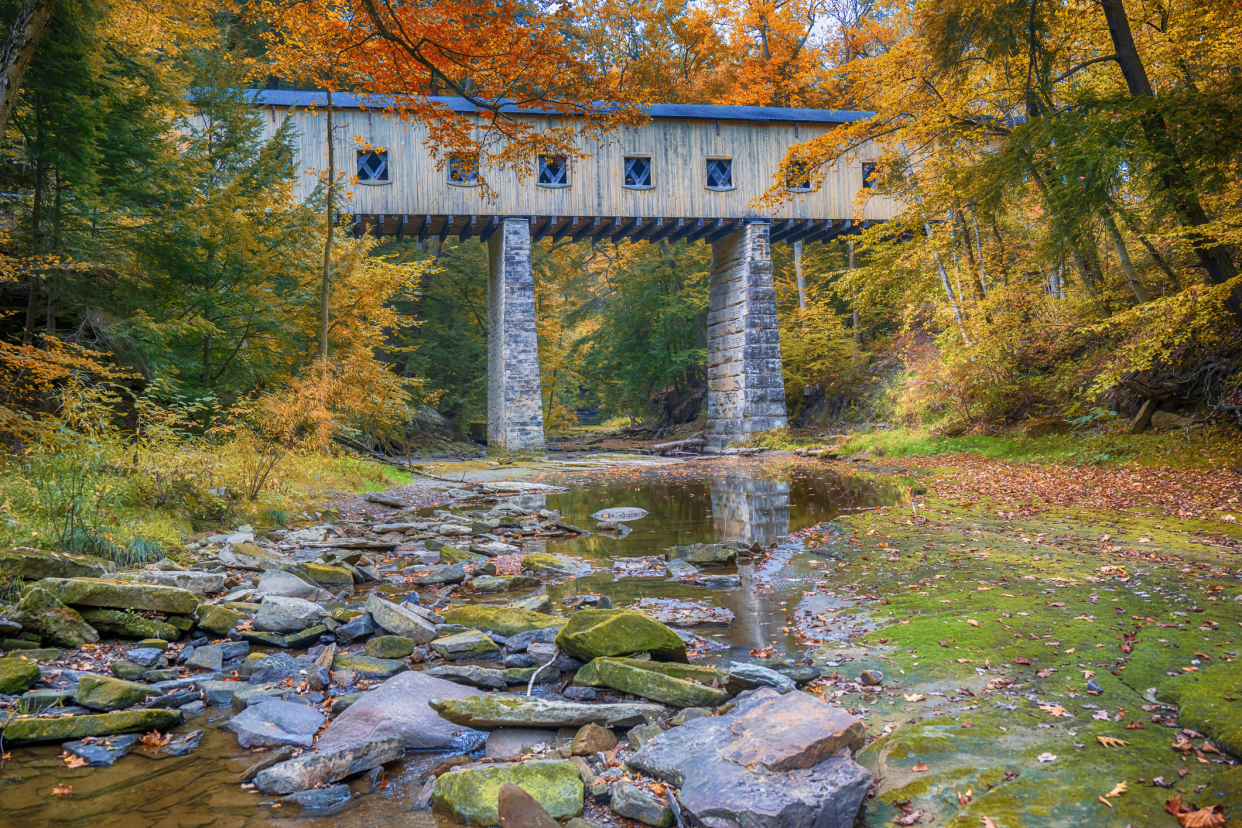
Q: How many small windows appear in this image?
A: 7